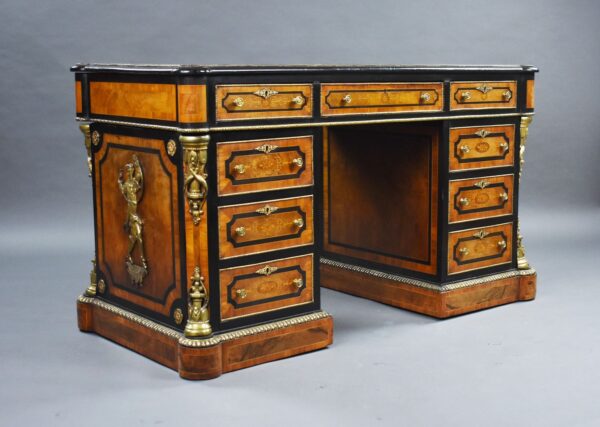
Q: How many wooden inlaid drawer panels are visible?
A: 9